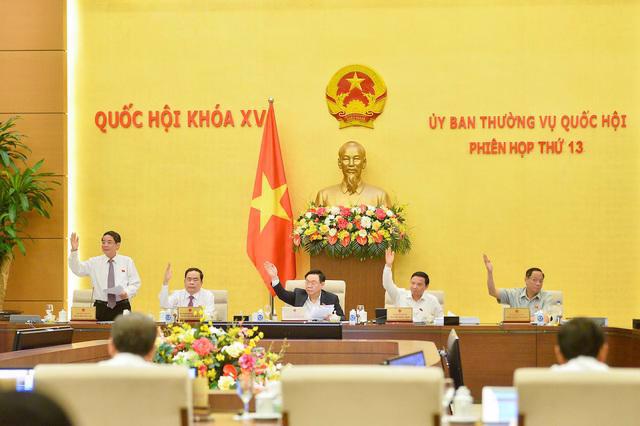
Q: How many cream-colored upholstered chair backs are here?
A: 8